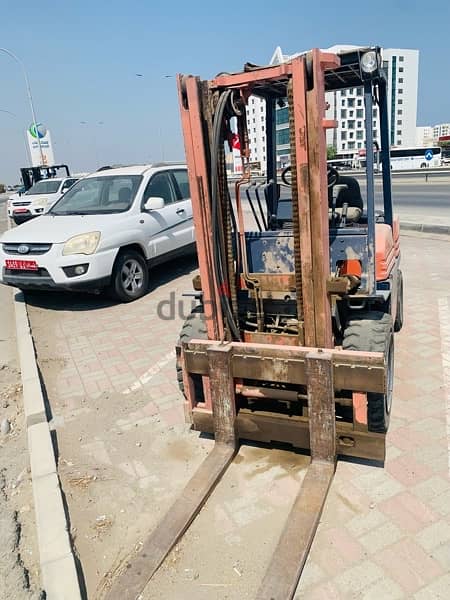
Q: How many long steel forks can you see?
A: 2